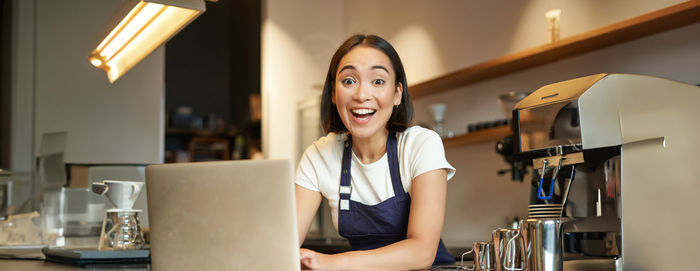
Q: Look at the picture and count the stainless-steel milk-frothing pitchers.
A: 3